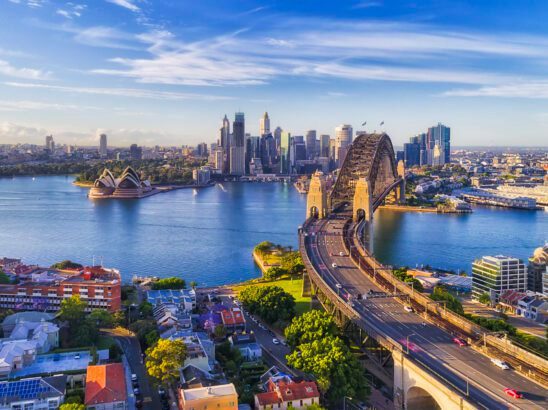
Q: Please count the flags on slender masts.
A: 2